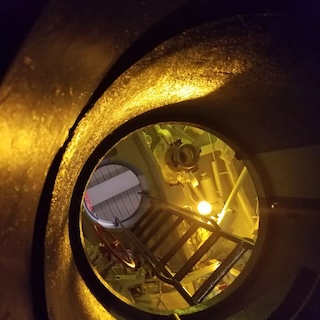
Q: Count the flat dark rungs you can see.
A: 7